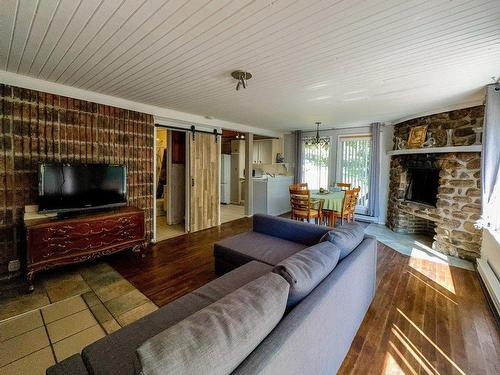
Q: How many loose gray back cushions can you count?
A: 3